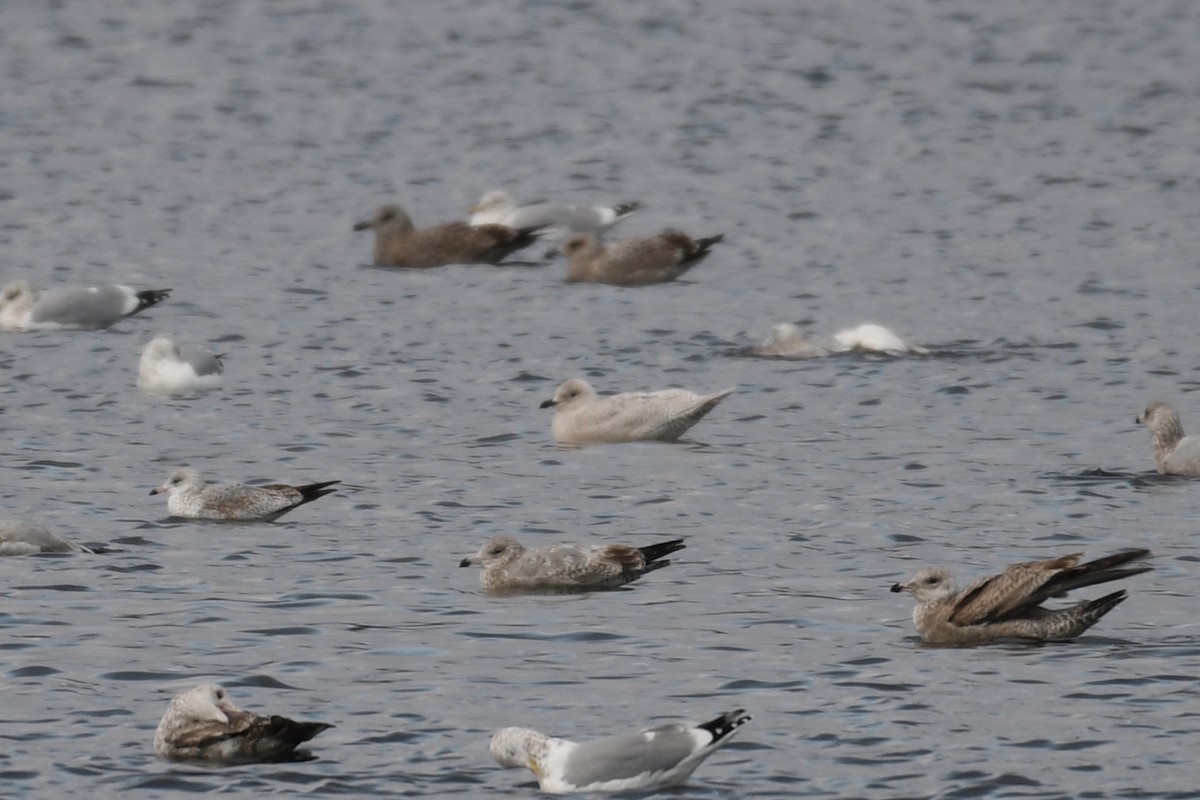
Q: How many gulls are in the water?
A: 14